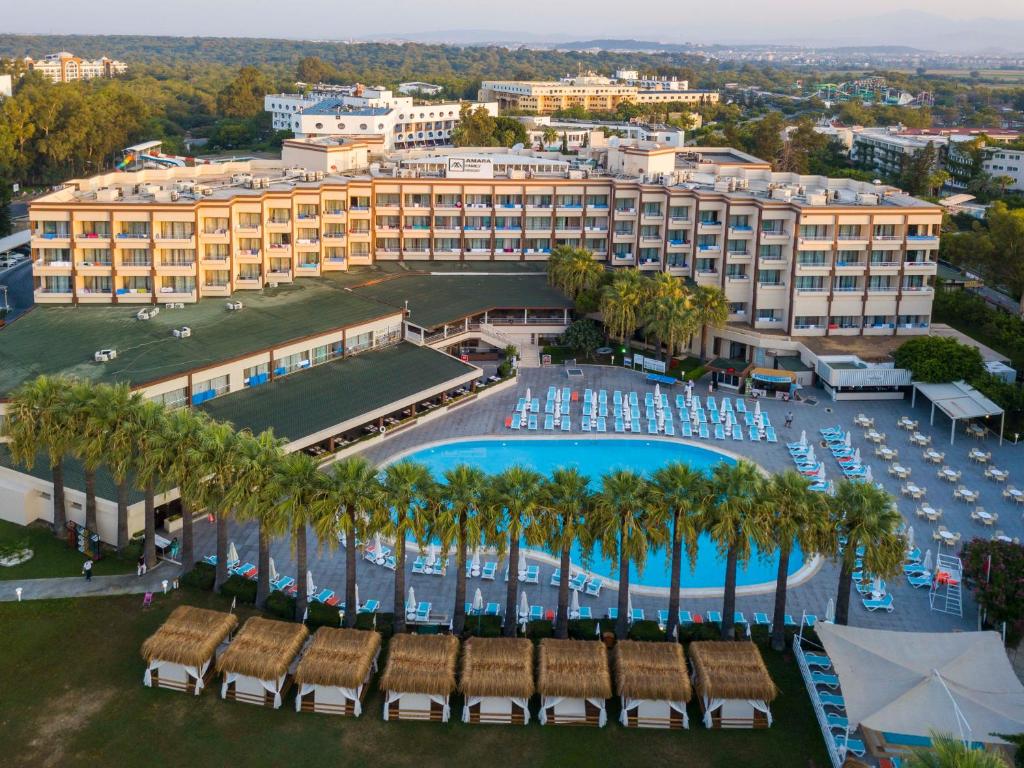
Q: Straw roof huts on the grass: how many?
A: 8